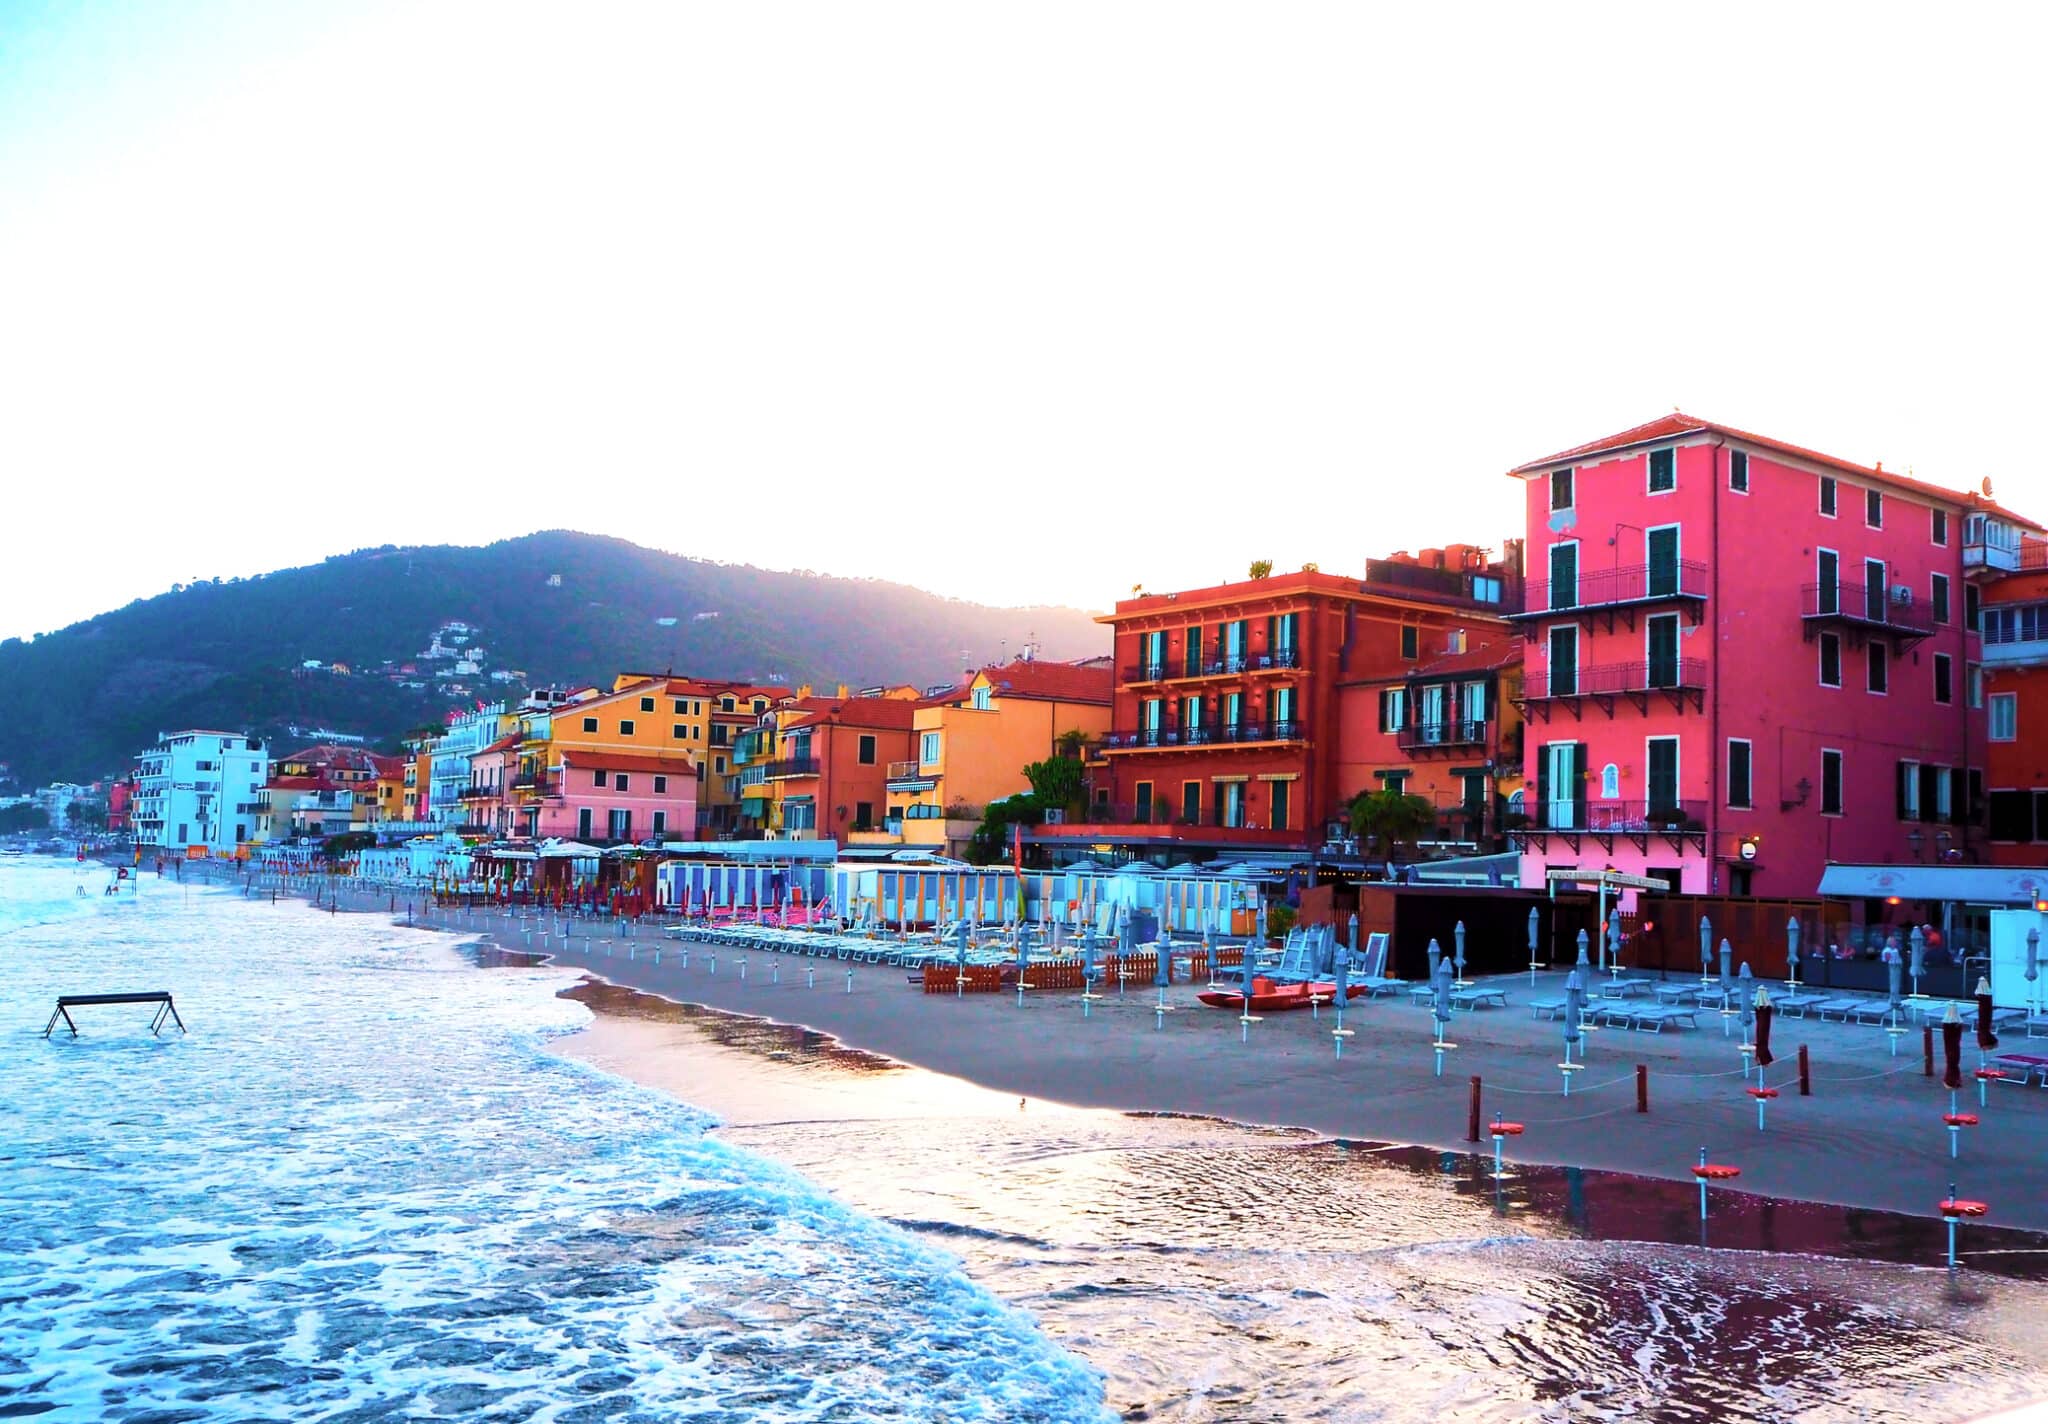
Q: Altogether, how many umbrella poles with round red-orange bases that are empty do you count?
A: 3